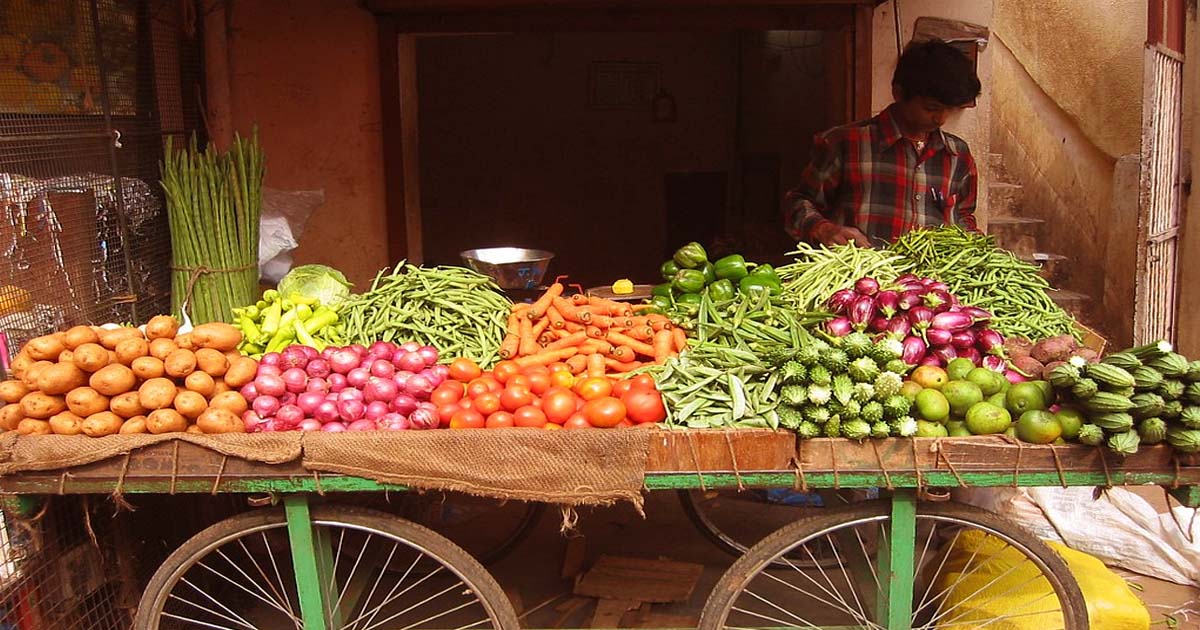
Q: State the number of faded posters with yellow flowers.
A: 1